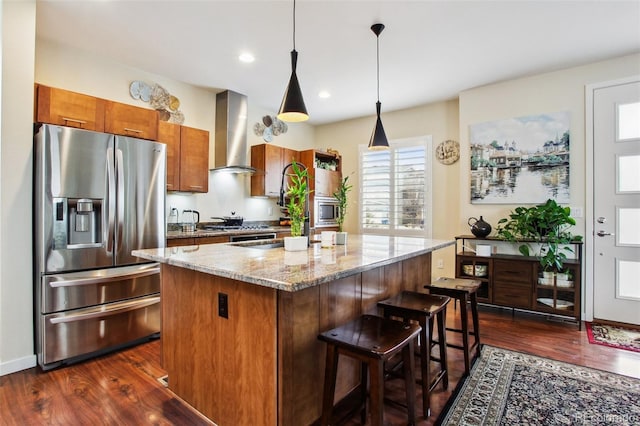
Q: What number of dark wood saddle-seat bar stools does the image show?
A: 3